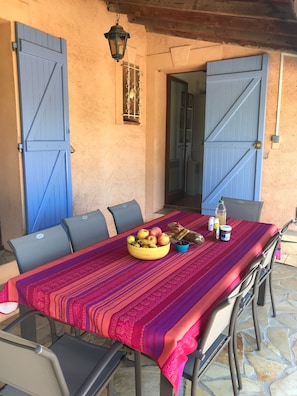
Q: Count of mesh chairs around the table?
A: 8